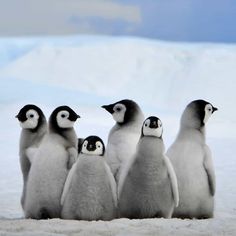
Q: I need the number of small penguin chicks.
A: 6